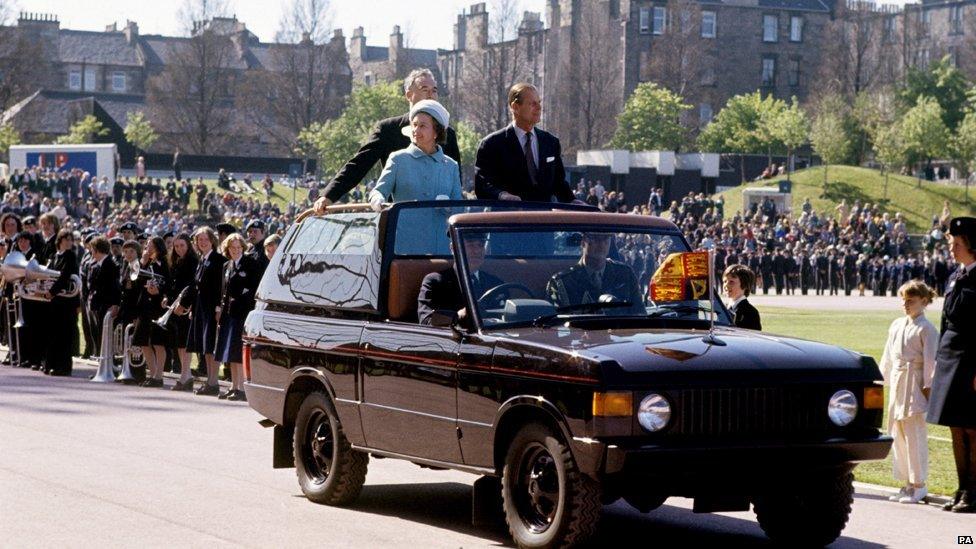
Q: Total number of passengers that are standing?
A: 3